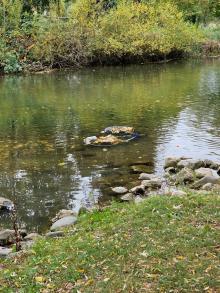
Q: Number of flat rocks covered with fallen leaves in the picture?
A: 2